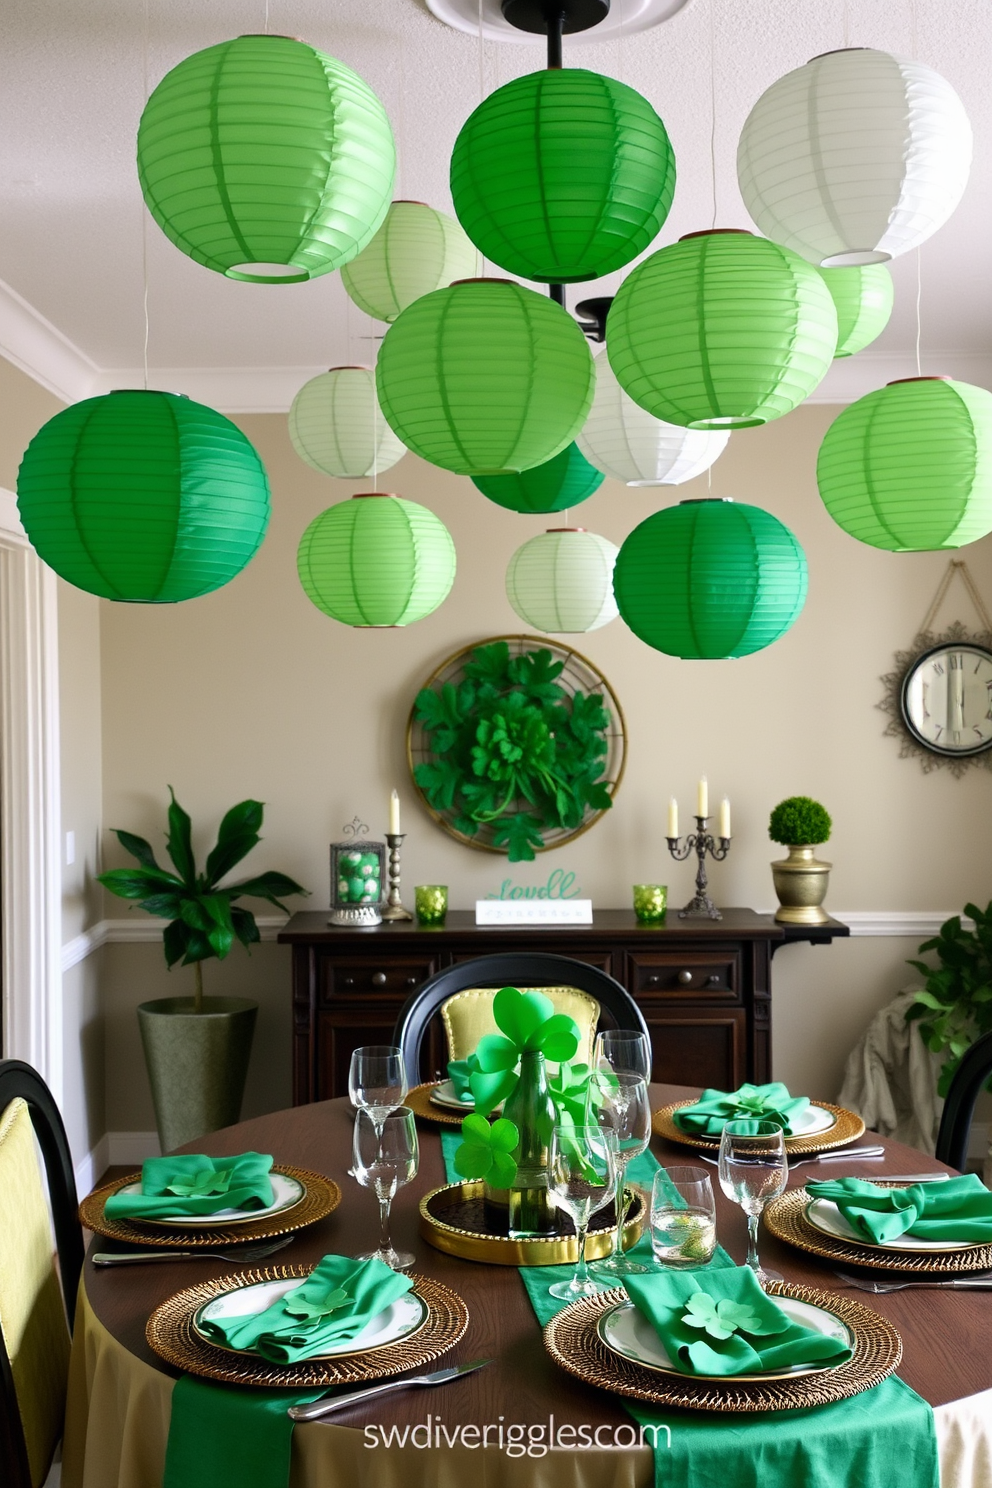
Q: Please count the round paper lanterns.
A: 15